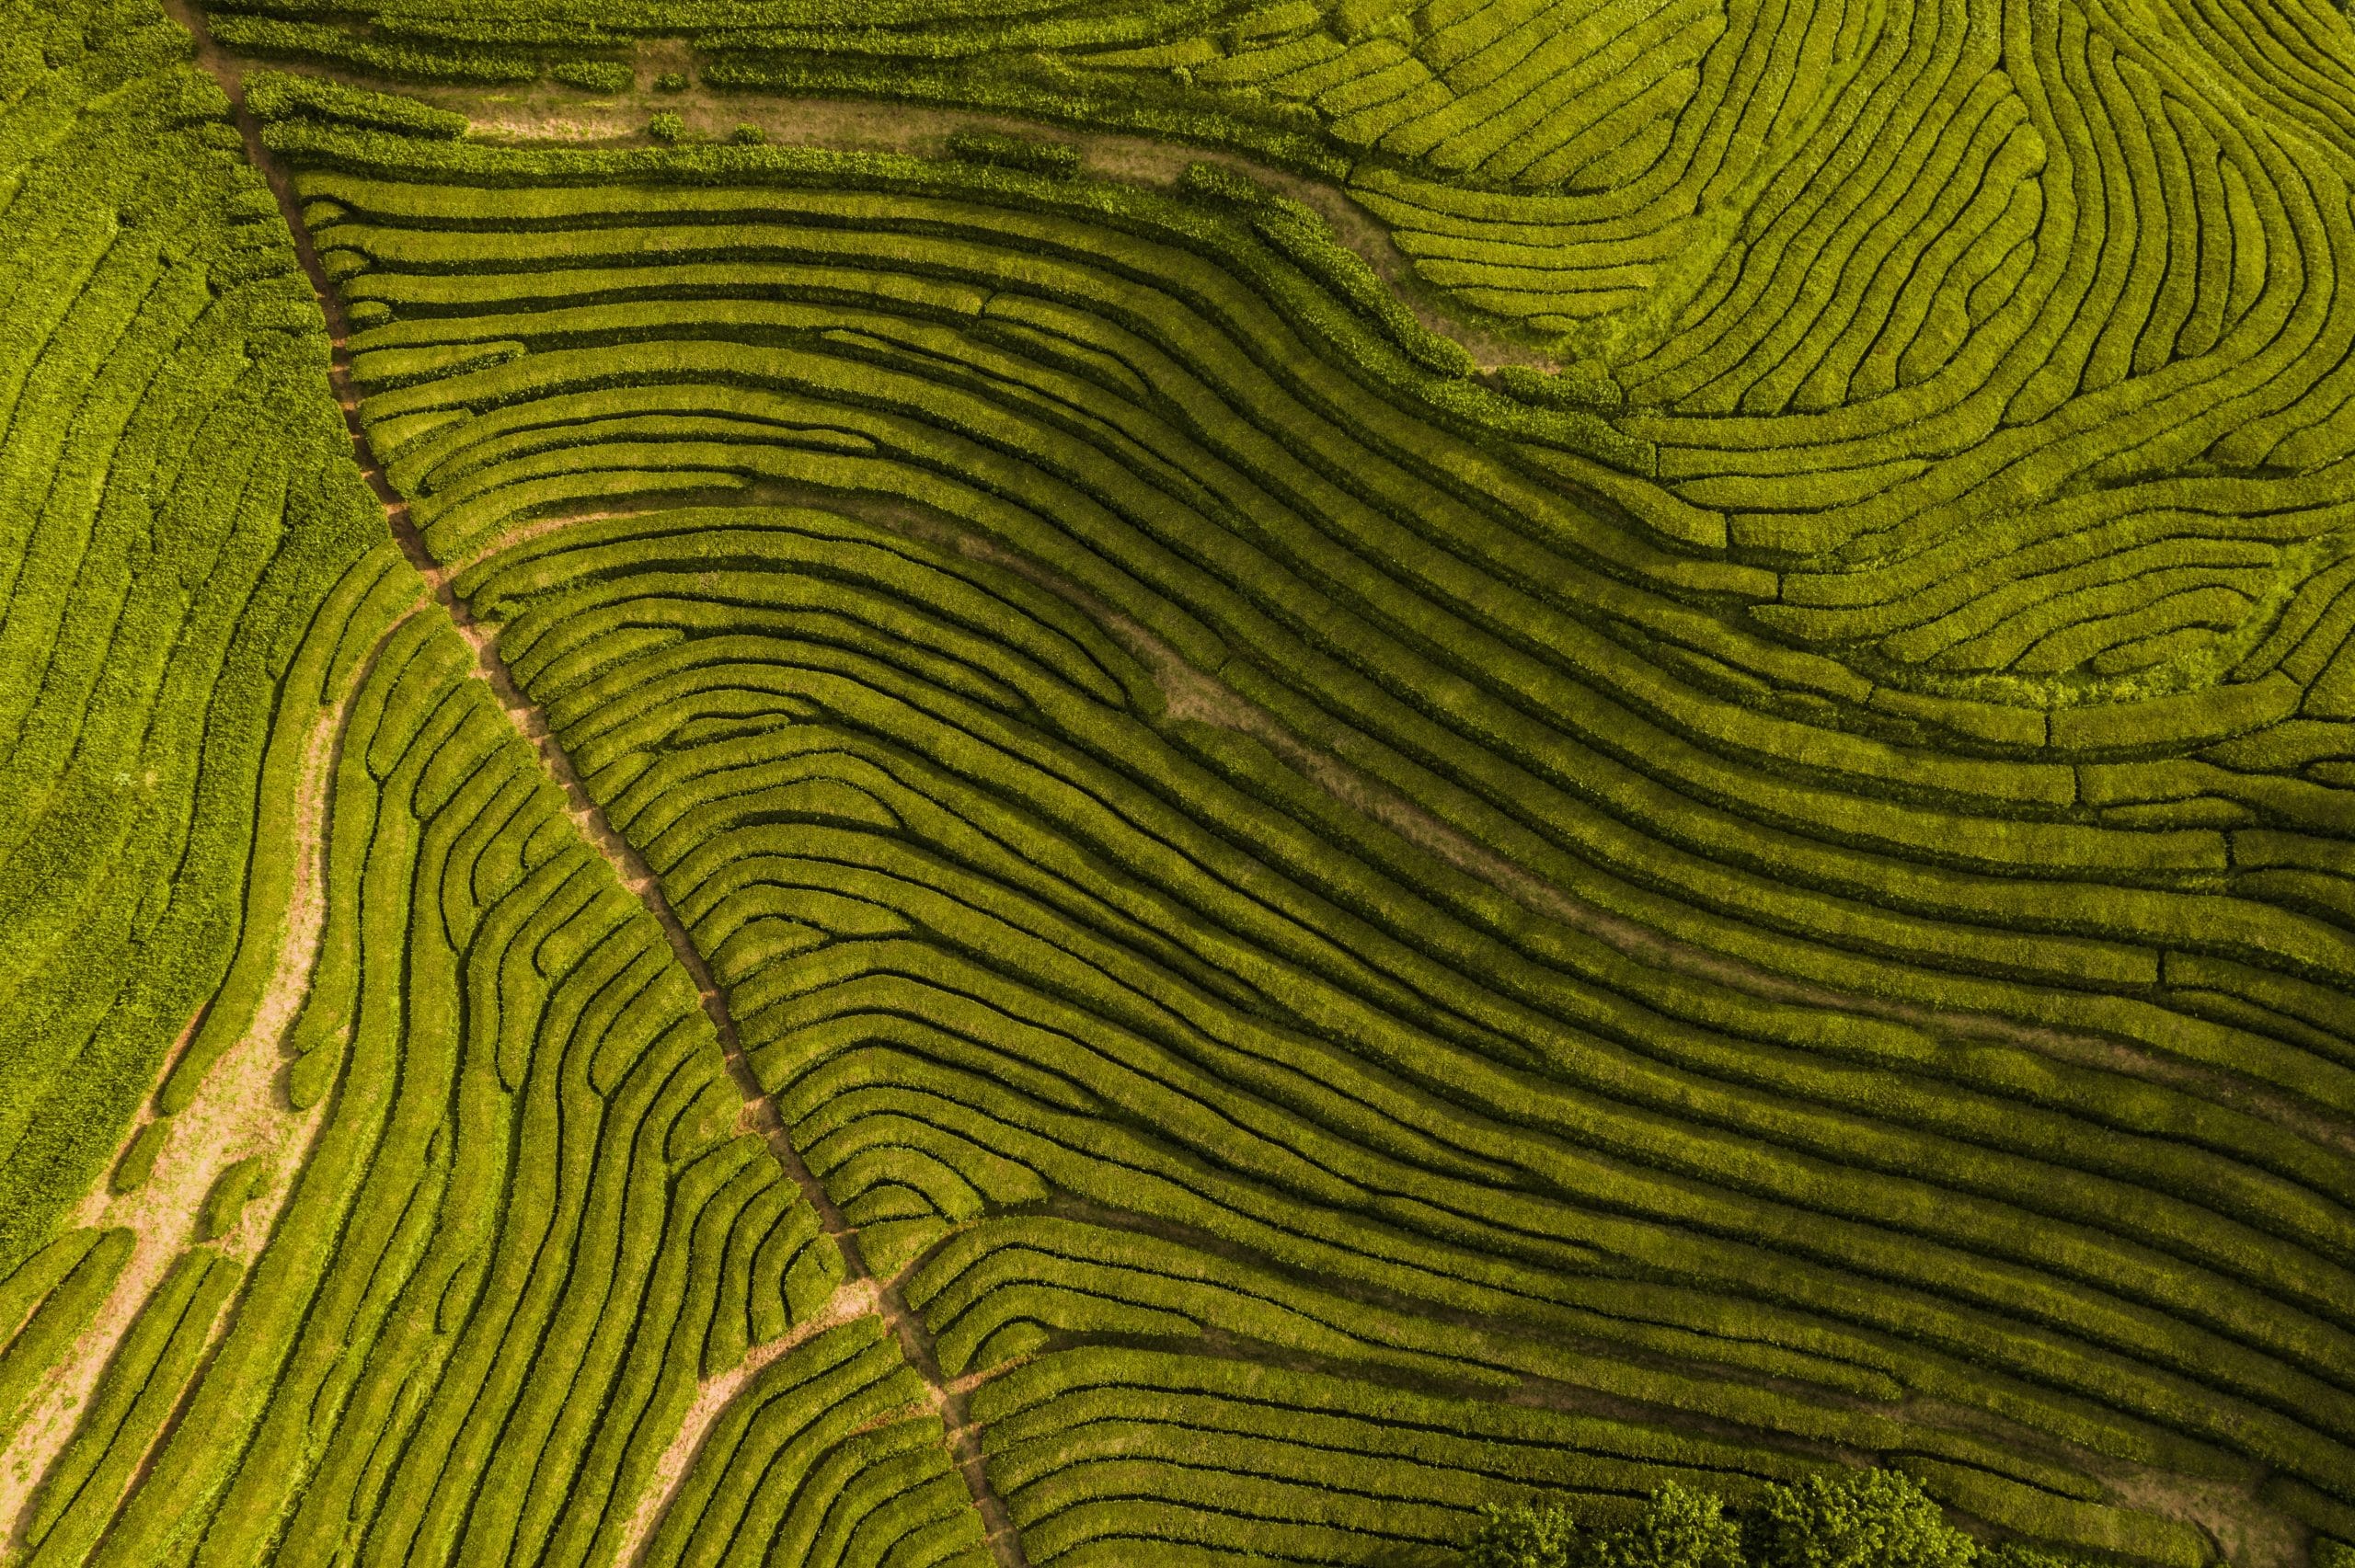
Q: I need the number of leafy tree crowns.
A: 3